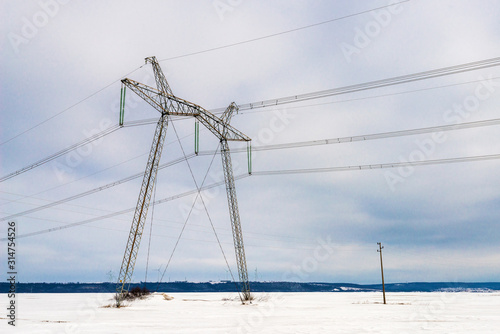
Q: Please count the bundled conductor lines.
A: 3